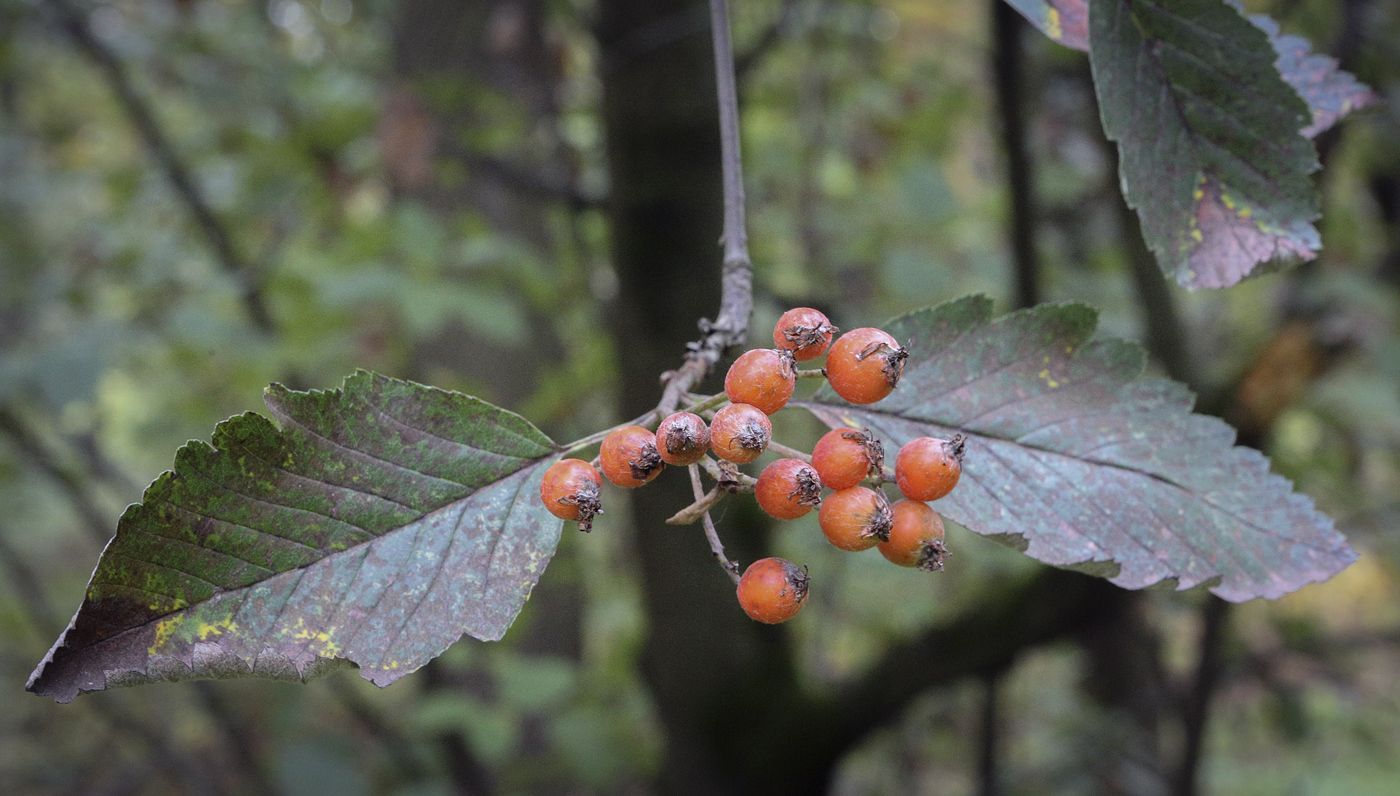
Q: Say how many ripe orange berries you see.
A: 13